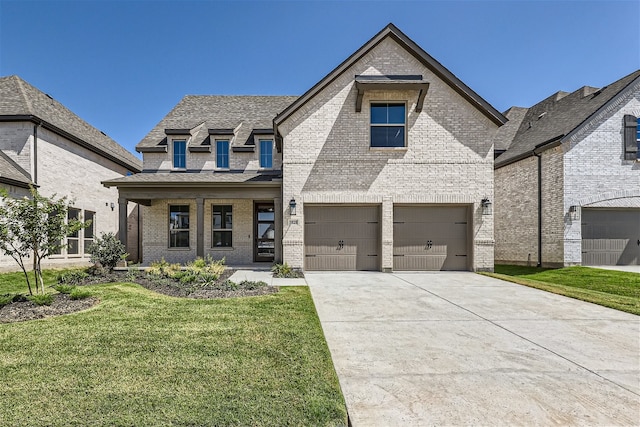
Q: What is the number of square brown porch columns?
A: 3